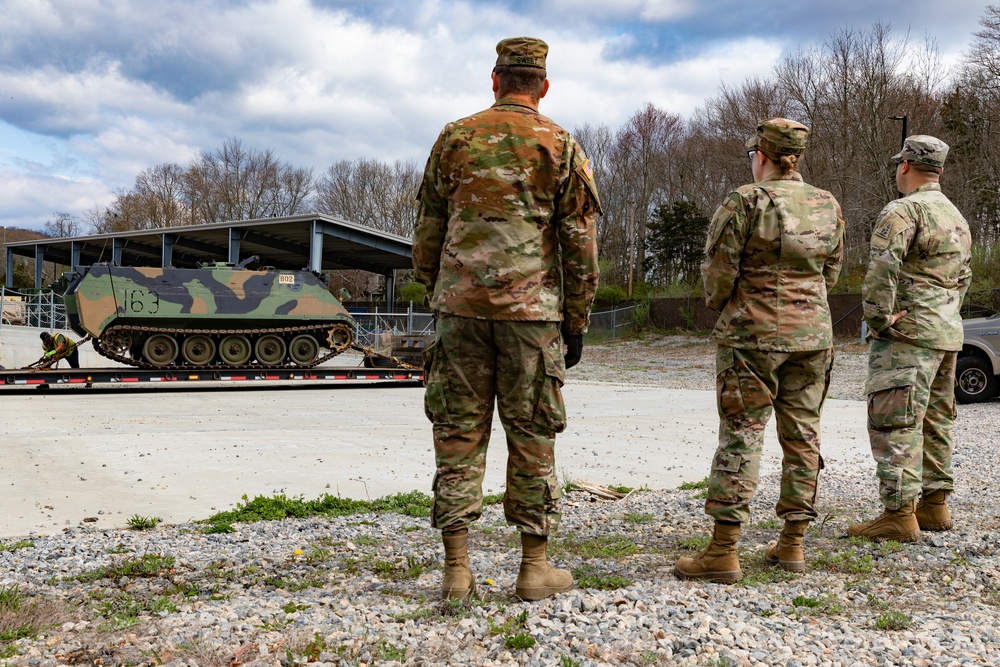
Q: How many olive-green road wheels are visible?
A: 5